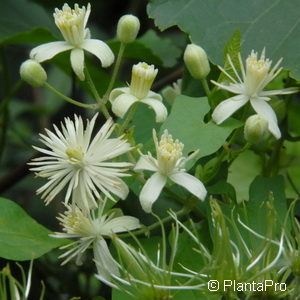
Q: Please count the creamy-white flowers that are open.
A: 6